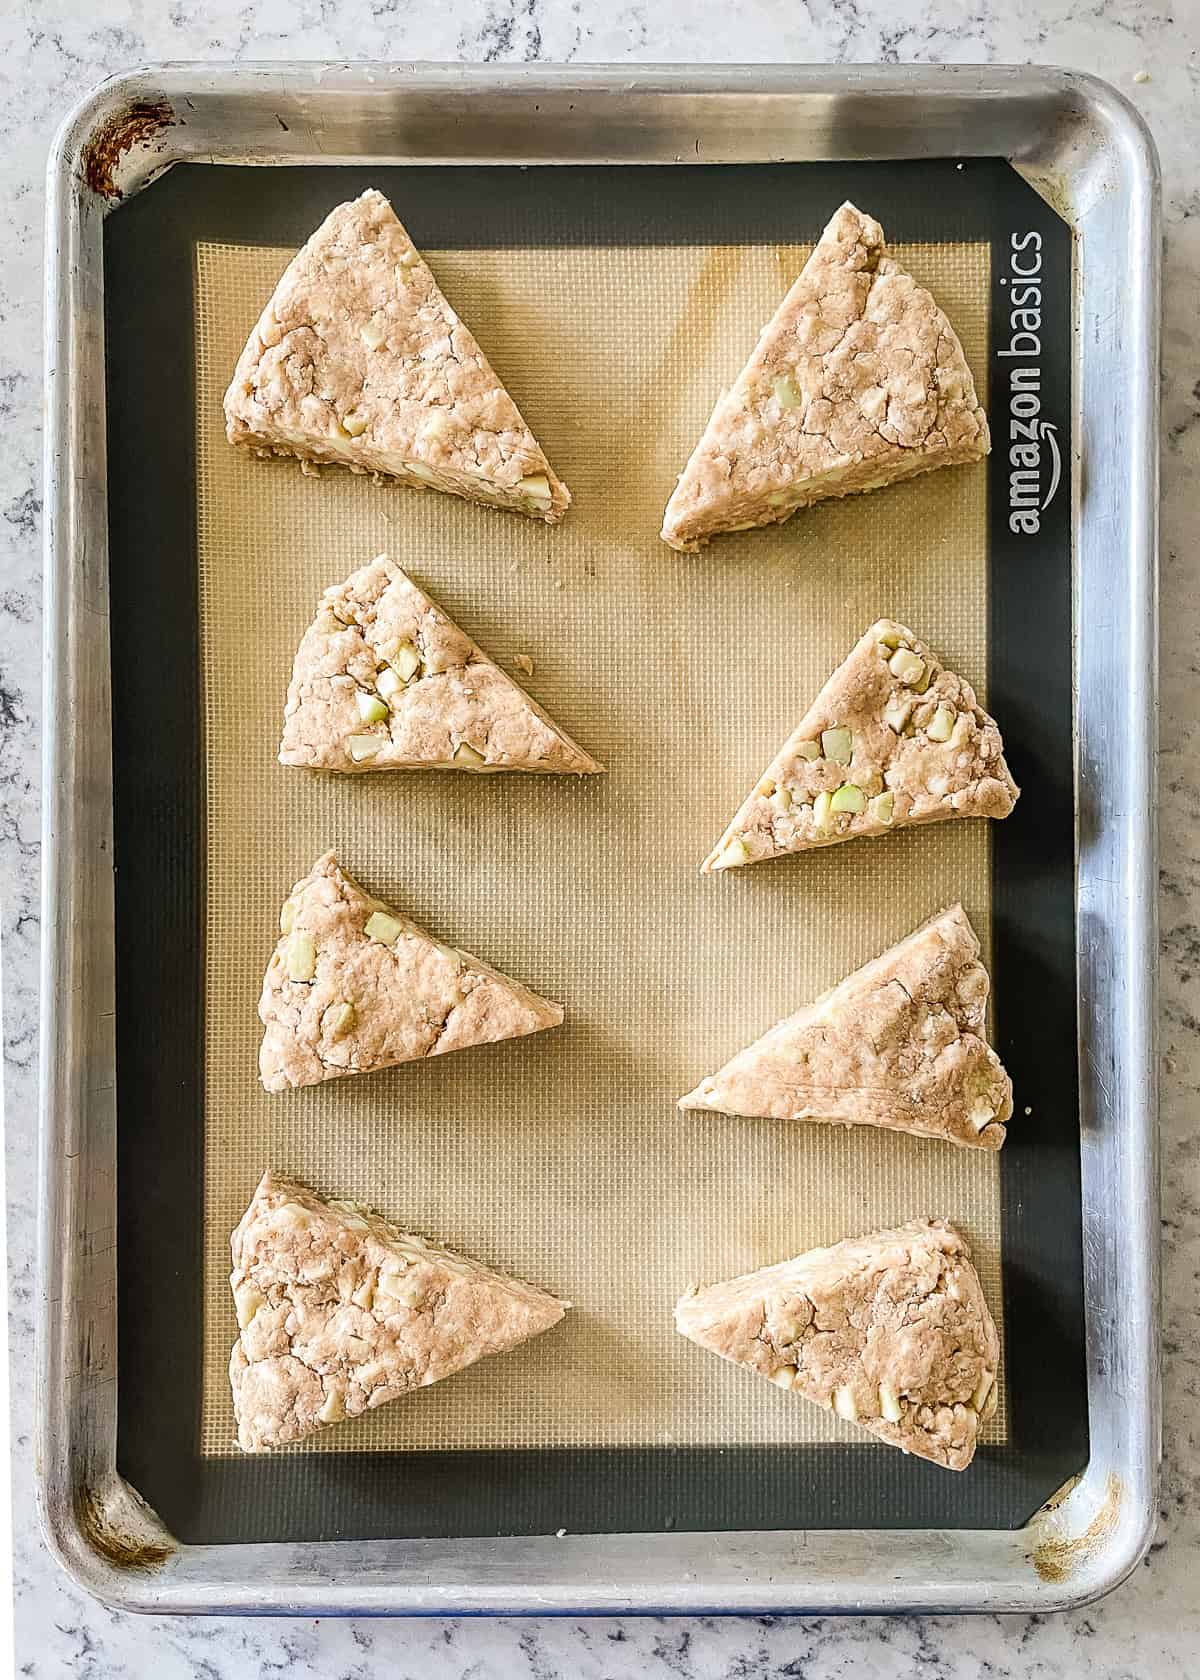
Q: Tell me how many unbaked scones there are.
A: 8